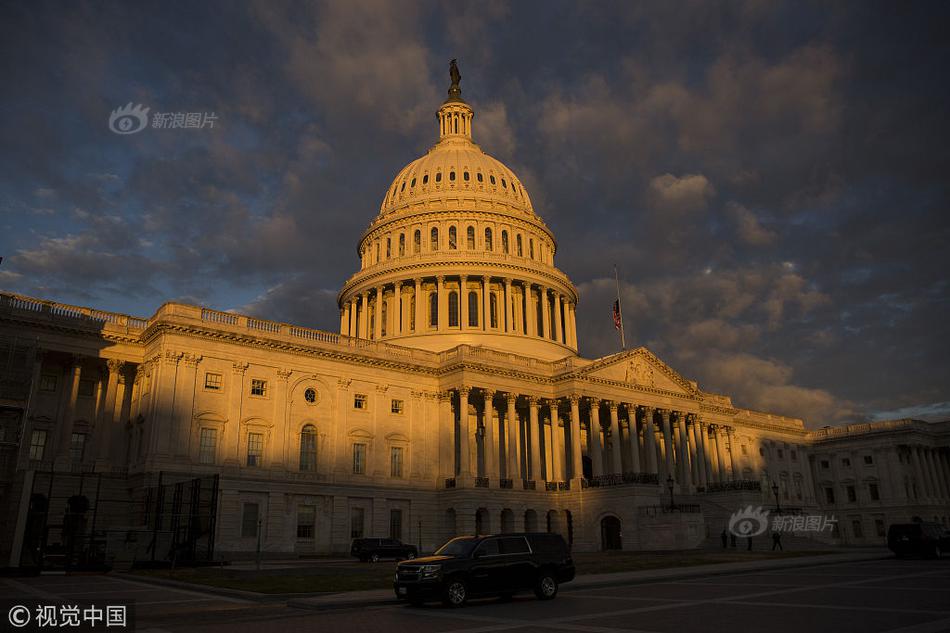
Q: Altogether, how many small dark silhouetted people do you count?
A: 4